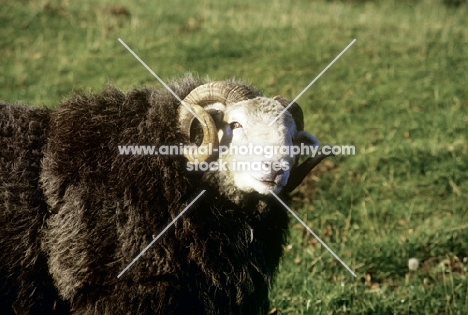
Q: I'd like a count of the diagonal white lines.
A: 4